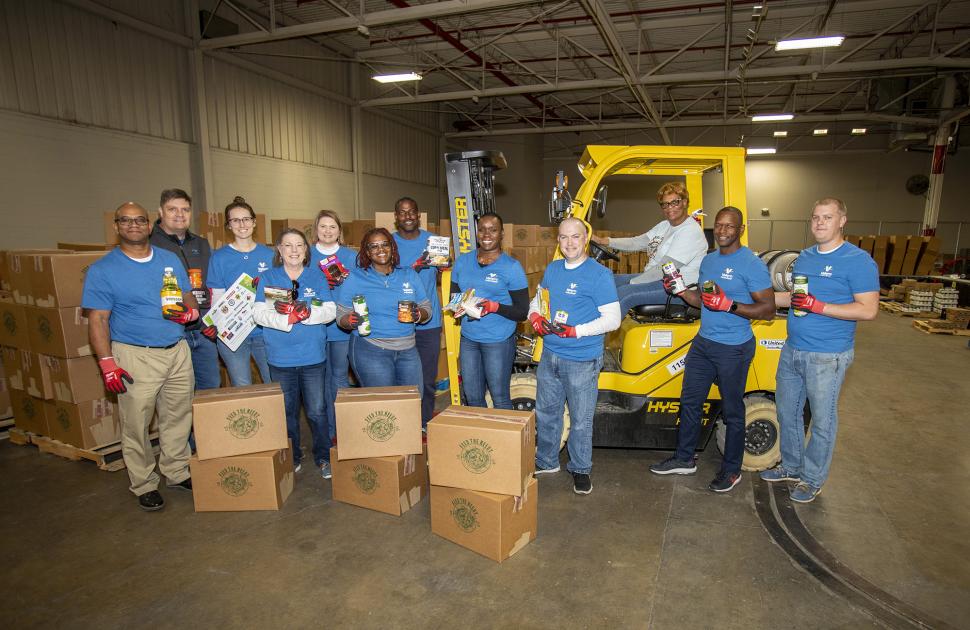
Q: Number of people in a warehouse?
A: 12